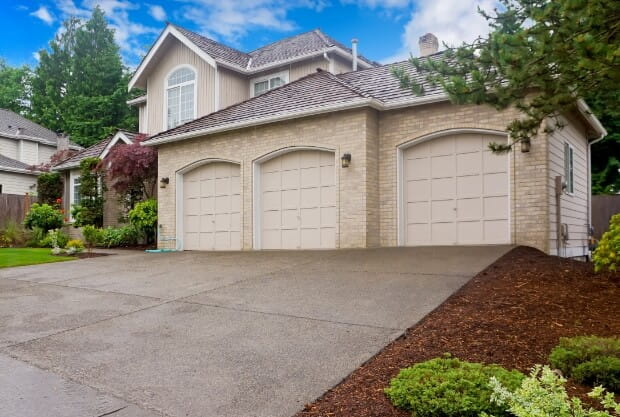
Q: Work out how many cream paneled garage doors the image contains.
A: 3